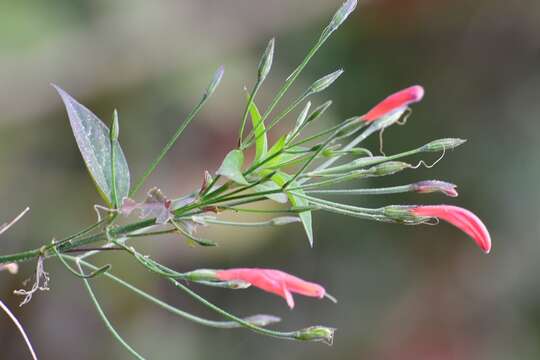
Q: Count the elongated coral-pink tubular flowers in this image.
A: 3